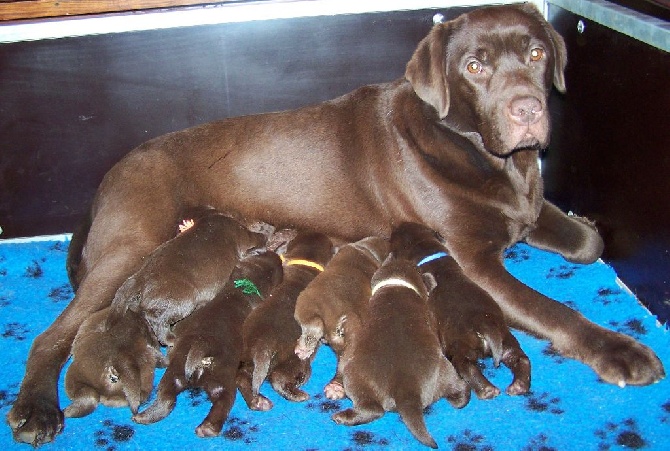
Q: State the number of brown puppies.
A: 7